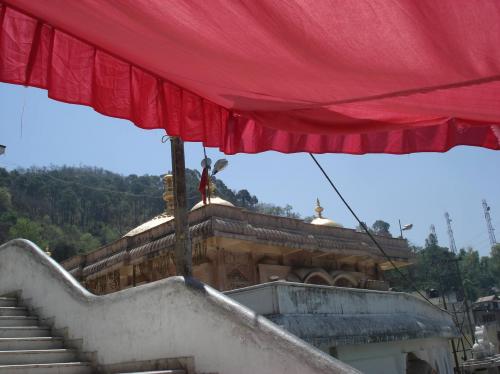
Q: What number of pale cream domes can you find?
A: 3